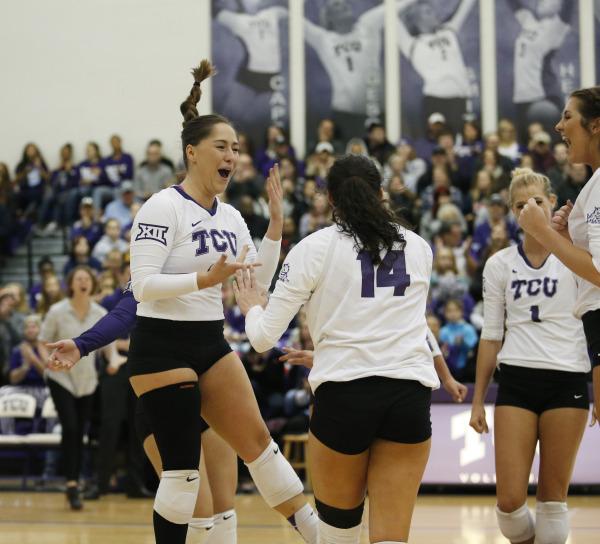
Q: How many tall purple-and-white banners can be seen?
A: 4